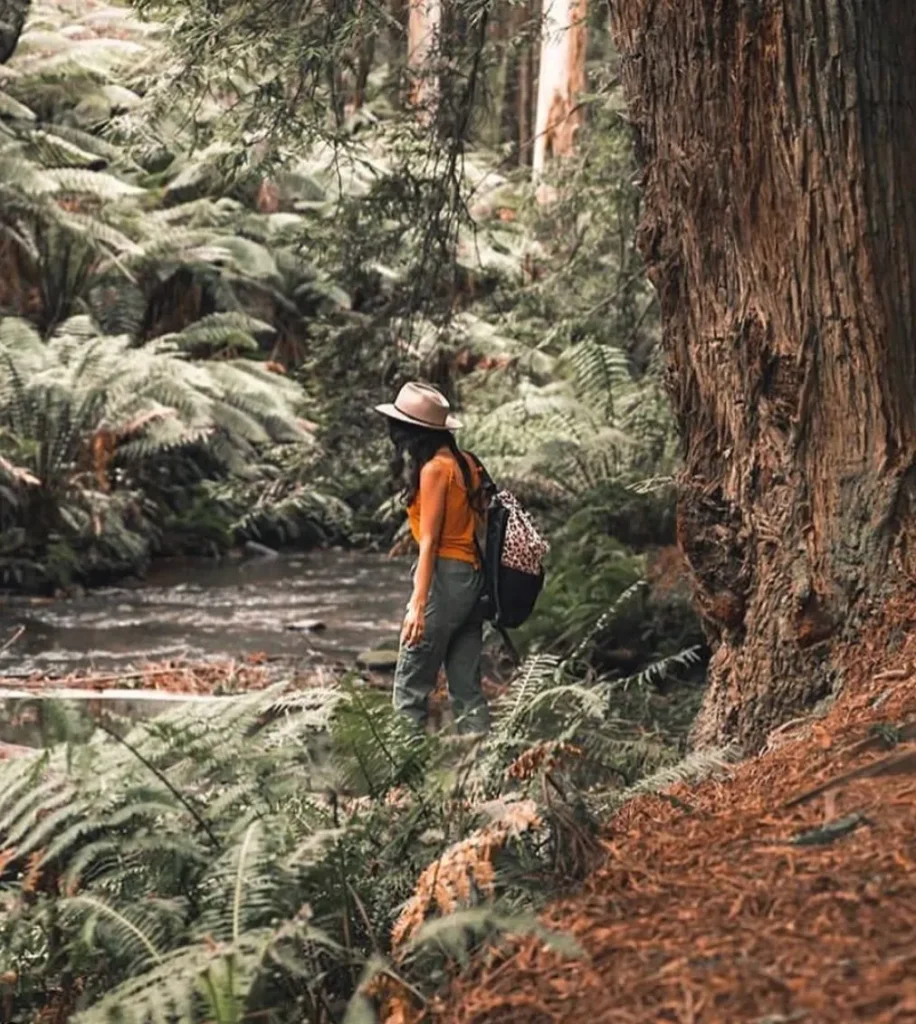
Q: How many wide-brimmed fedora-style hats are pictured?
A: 1